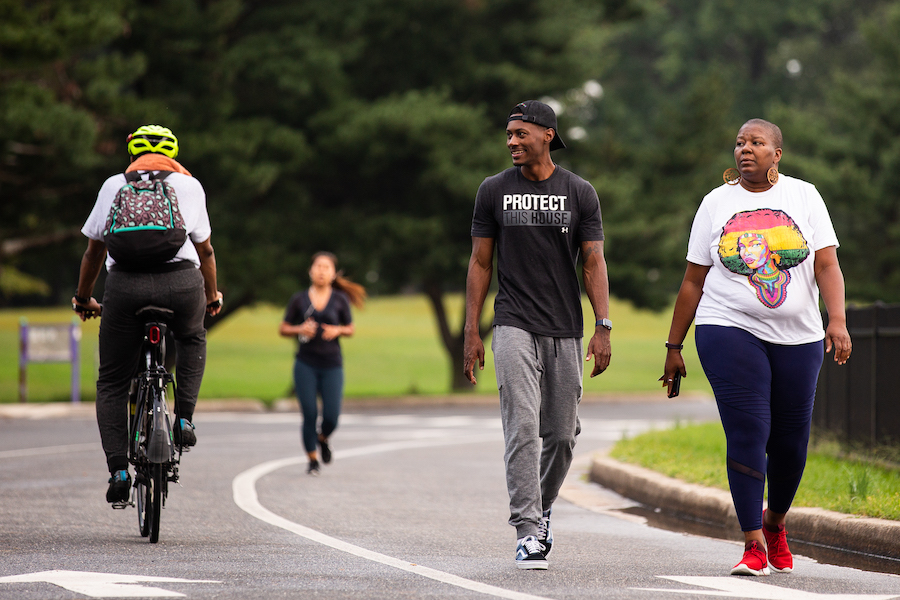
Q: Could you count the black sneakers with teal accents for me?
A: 2